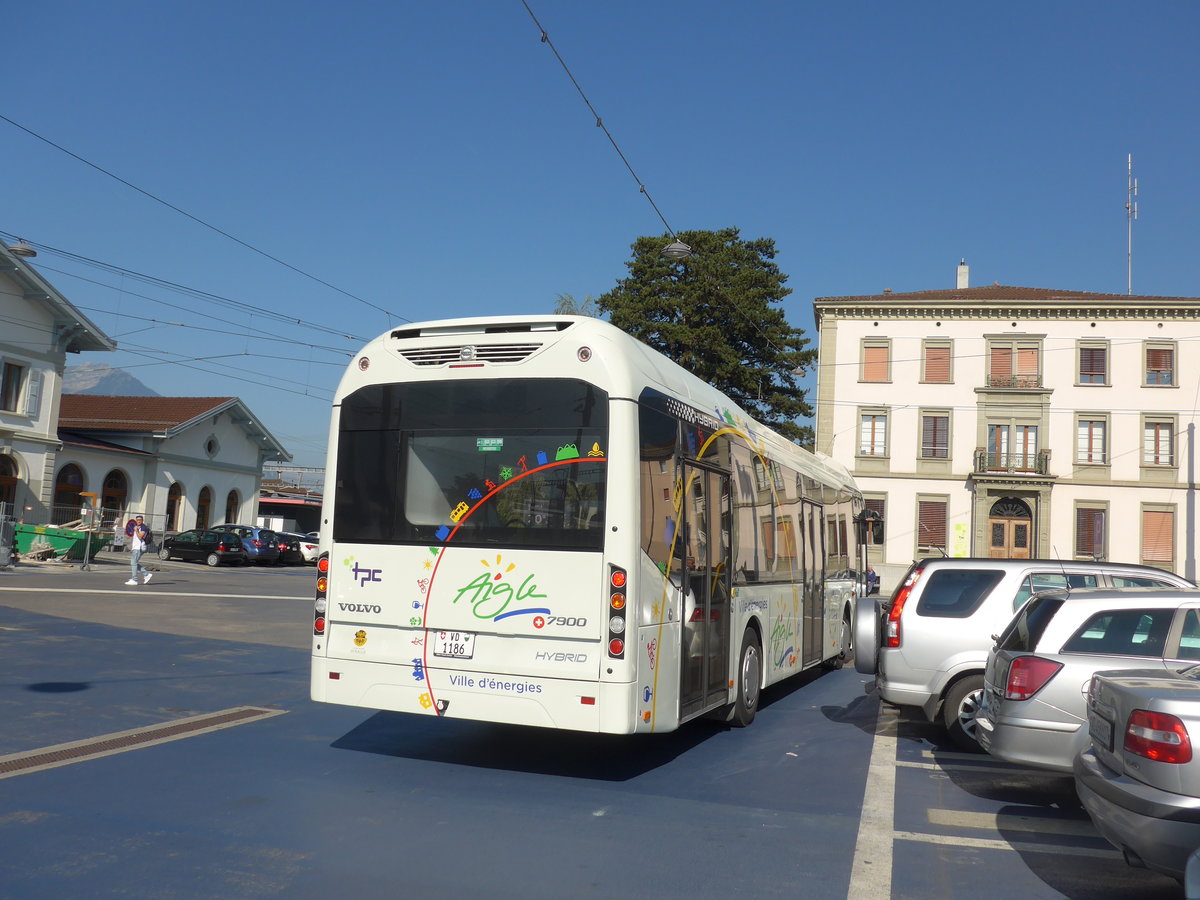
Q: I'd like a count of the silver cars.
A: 3